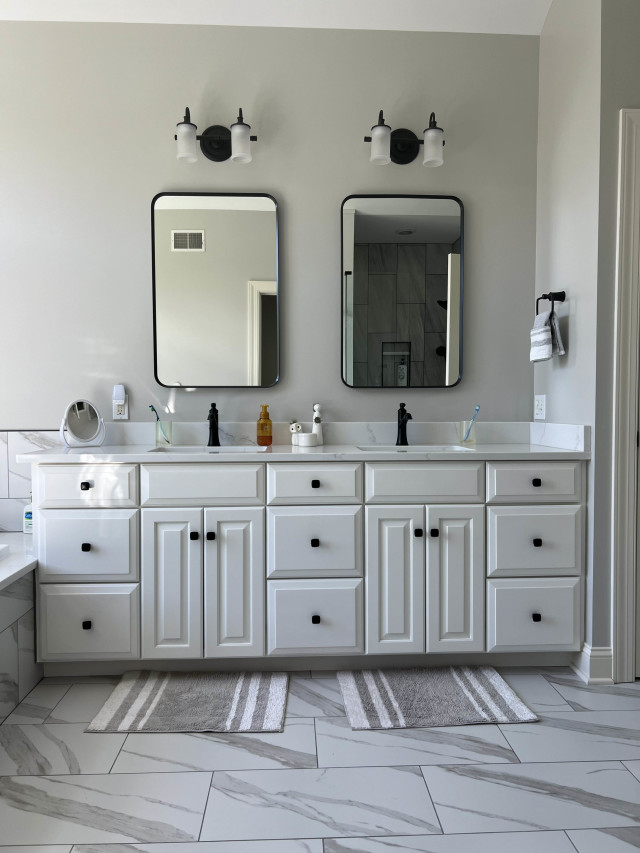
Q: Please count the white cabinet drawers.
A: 9